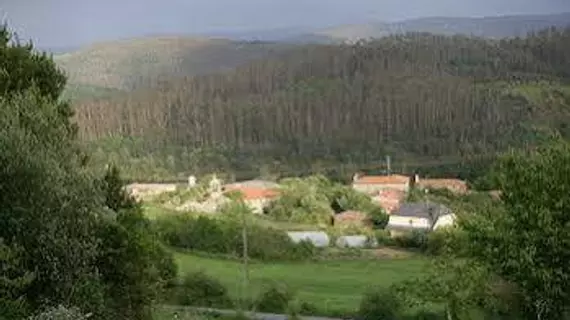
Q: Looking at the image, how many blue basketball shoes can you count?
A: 0